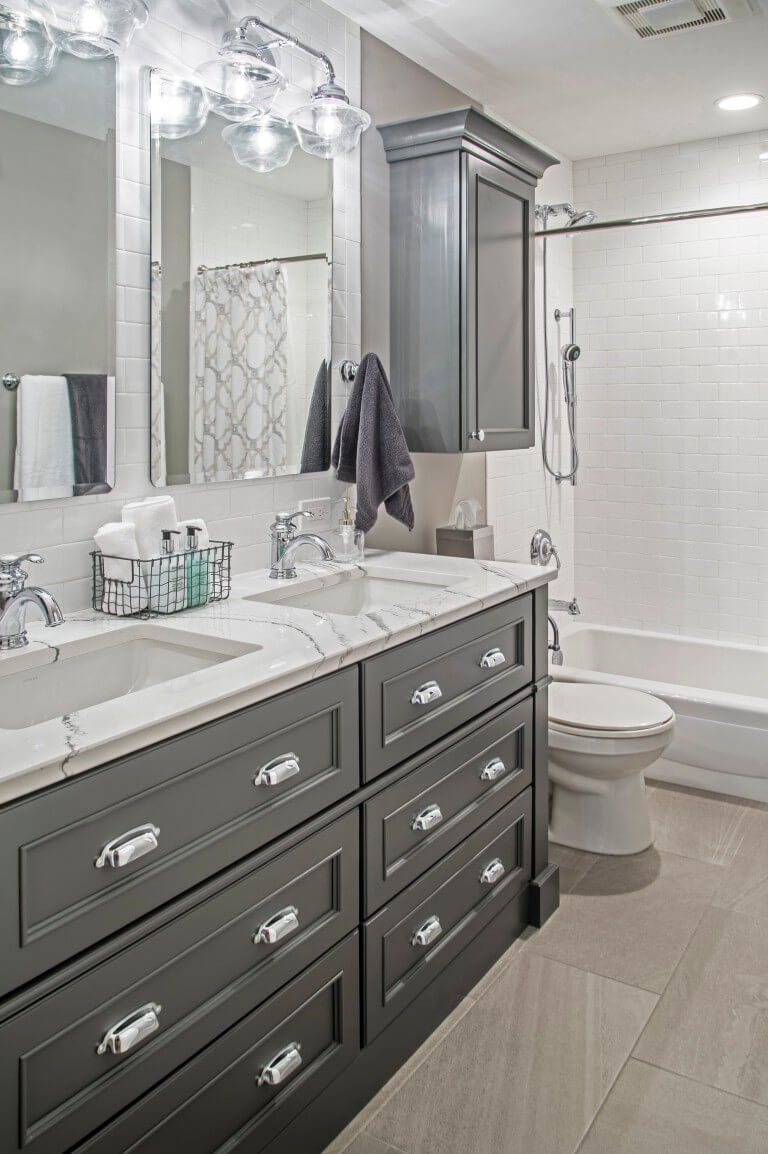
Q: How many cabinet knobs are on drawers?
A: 11